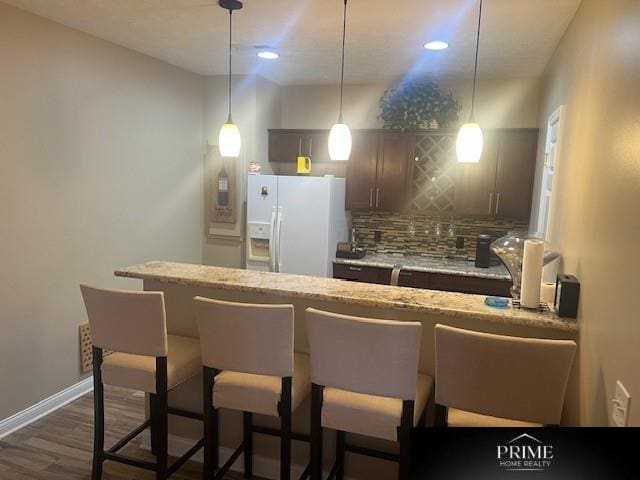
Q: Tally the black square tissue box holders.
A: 1